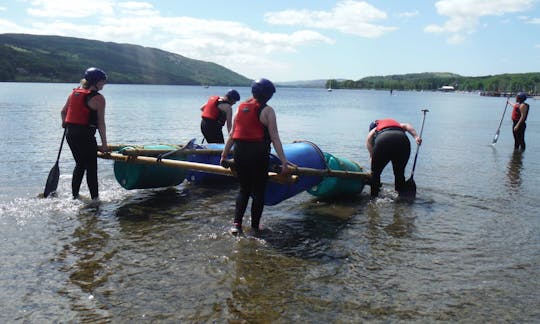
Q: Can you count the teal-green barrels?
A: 2